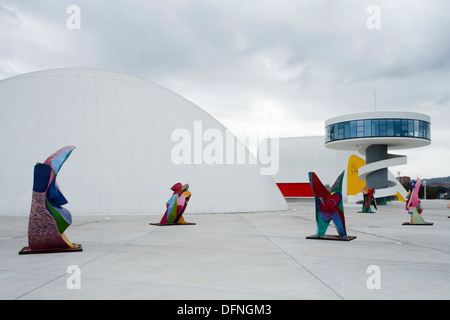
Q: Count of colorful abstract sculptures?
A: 5